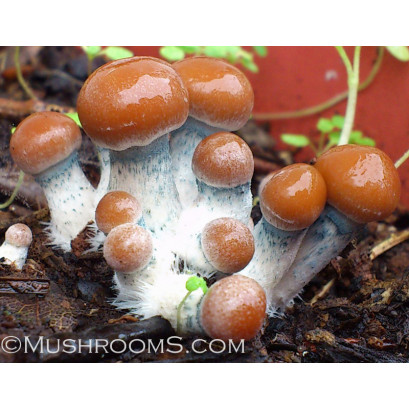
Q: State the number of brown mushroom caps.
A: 11